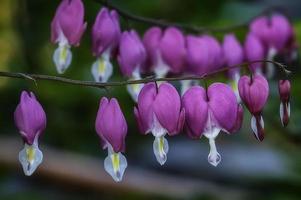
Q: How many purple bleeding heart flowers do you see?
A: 14